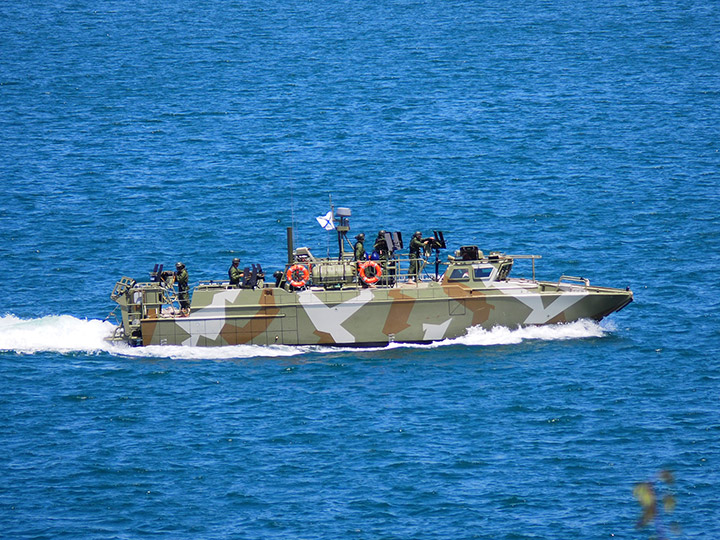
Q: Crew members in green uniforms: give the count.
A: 5